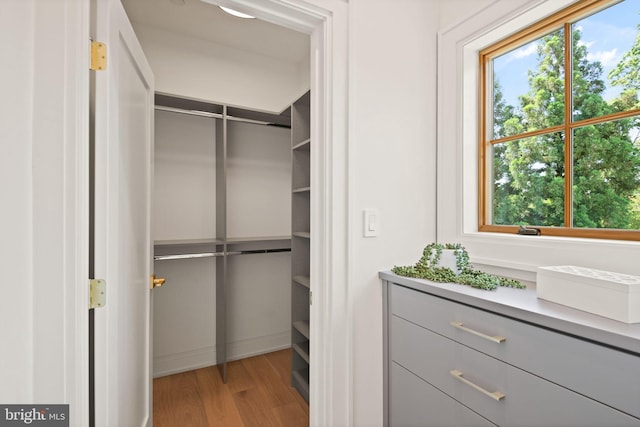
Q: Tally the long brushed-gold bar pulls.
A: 2